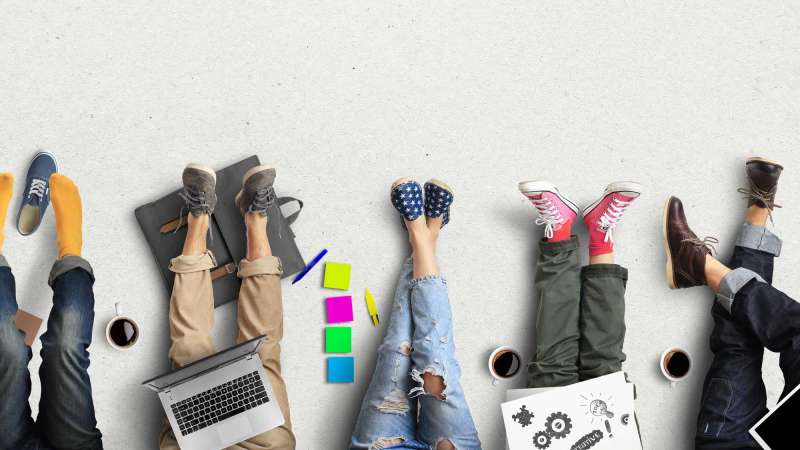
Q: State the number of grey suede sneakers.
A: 2